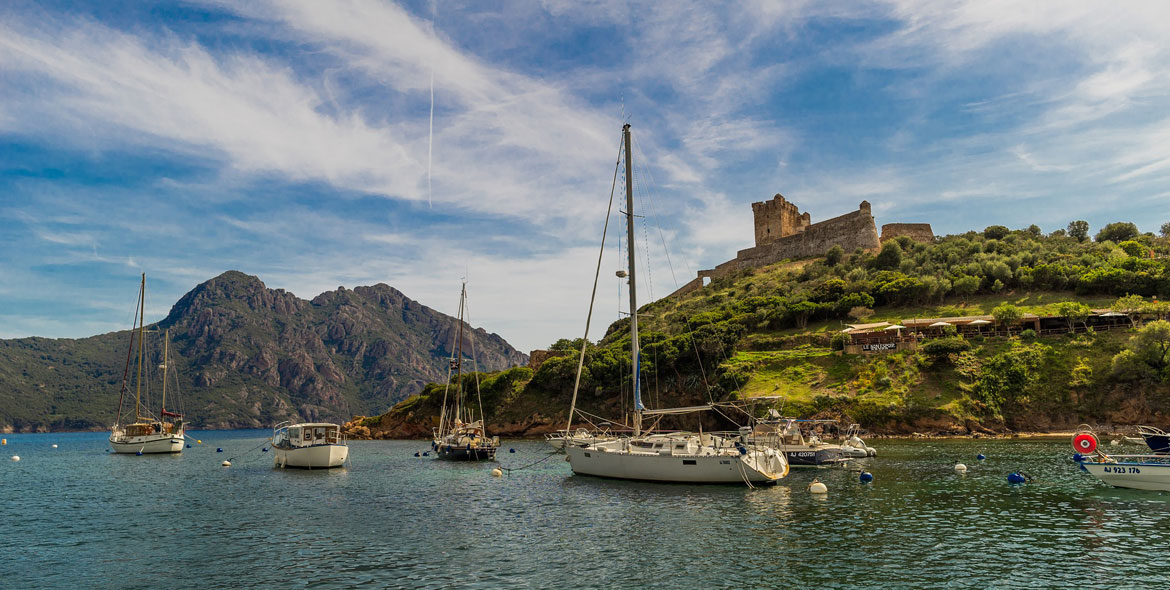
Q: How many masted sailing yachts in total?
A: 3